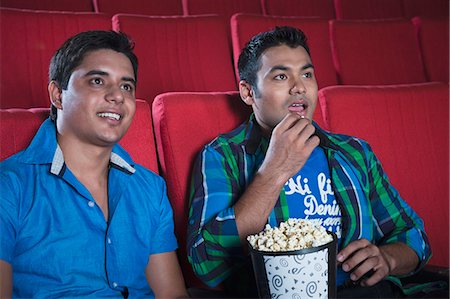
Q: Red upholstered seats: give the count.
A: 14